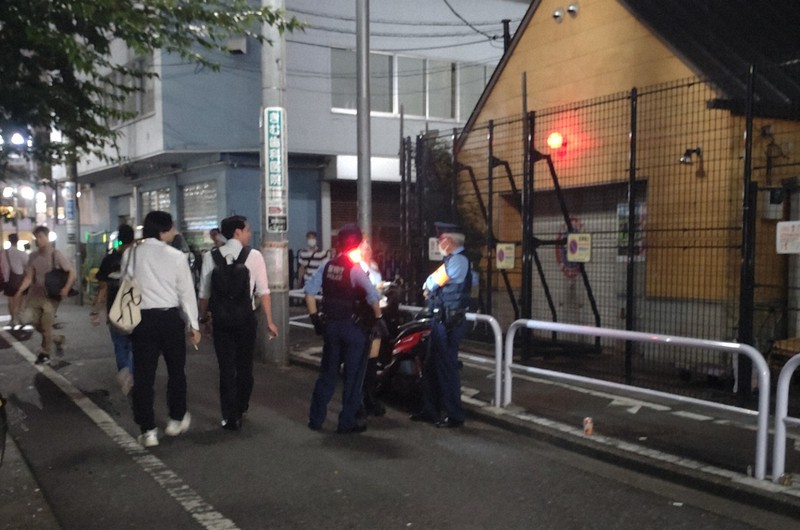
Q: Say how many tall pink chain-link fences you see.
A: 0